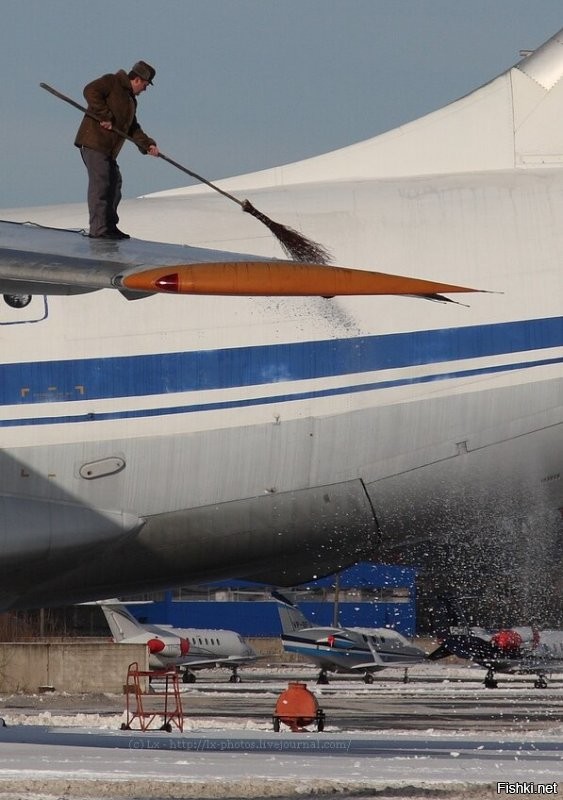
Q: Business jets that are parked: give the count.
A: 3